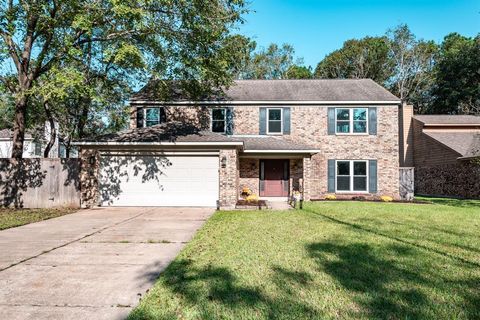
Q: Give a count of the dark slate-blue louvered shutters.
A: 9